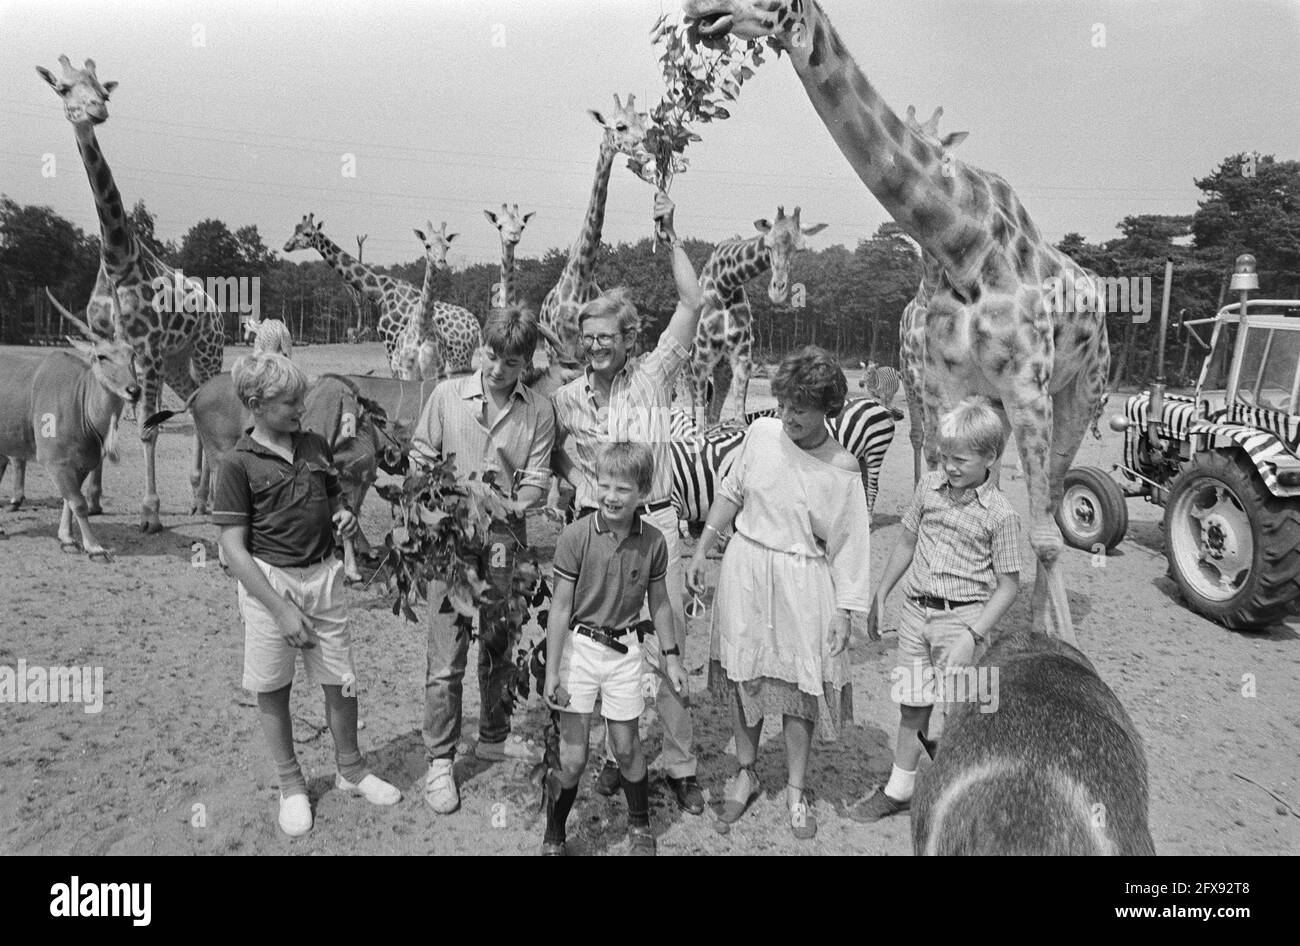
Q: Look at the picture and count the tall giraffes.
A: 8